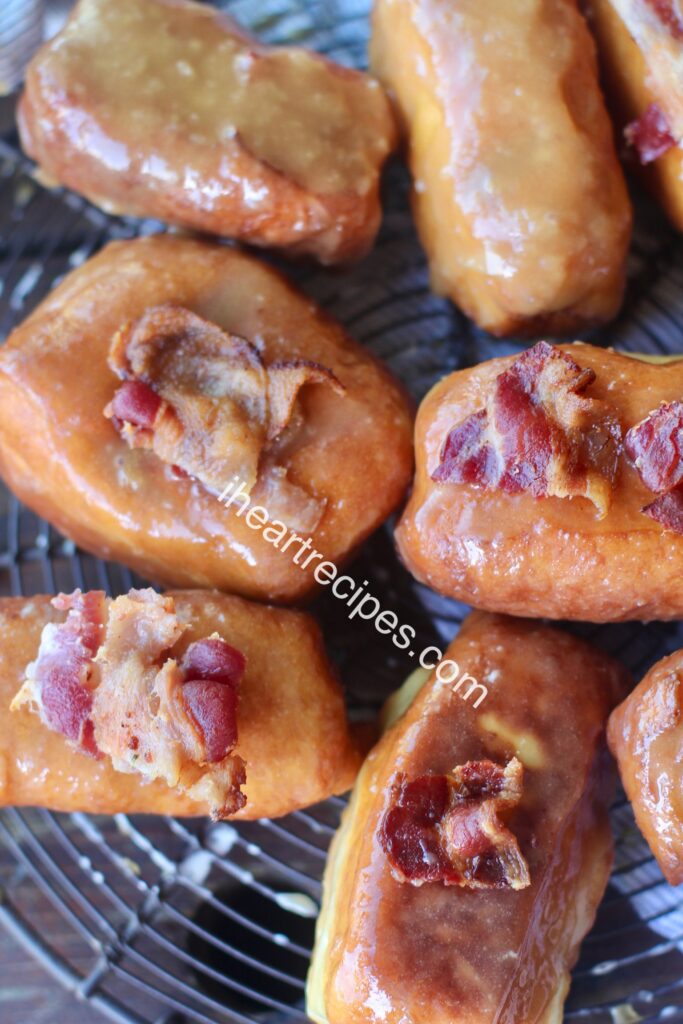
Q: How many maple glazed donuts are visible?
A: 8